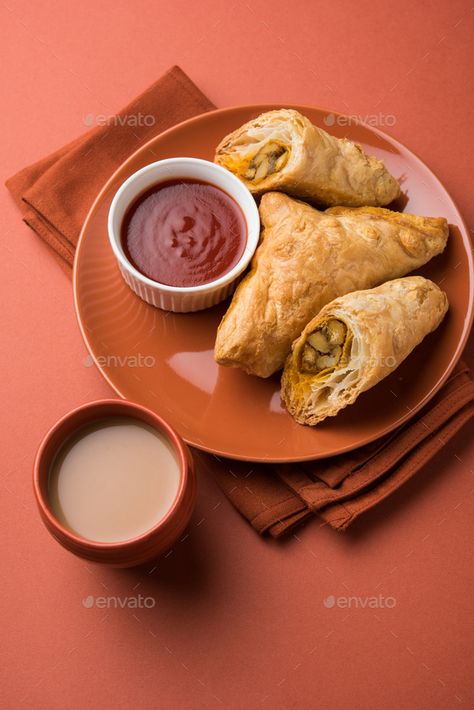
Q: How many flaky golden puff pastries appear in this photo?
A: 3